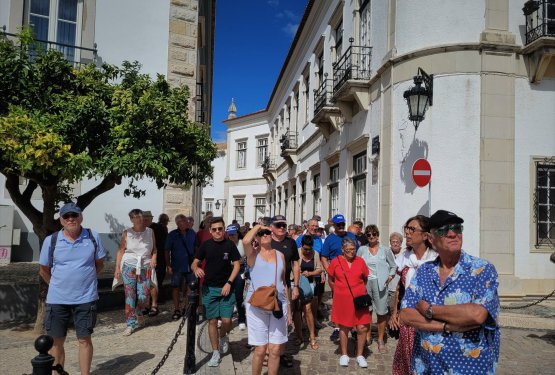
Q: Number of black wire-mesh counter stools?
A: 0